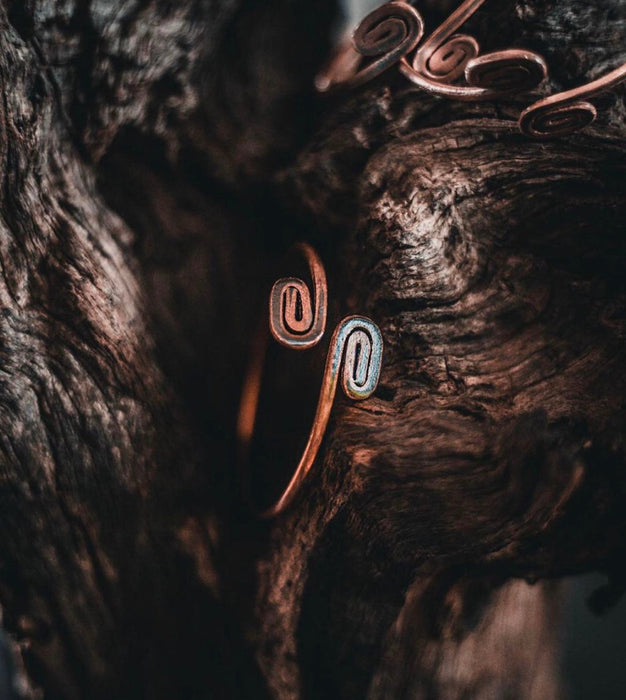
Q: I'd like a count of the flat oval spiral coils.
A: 6